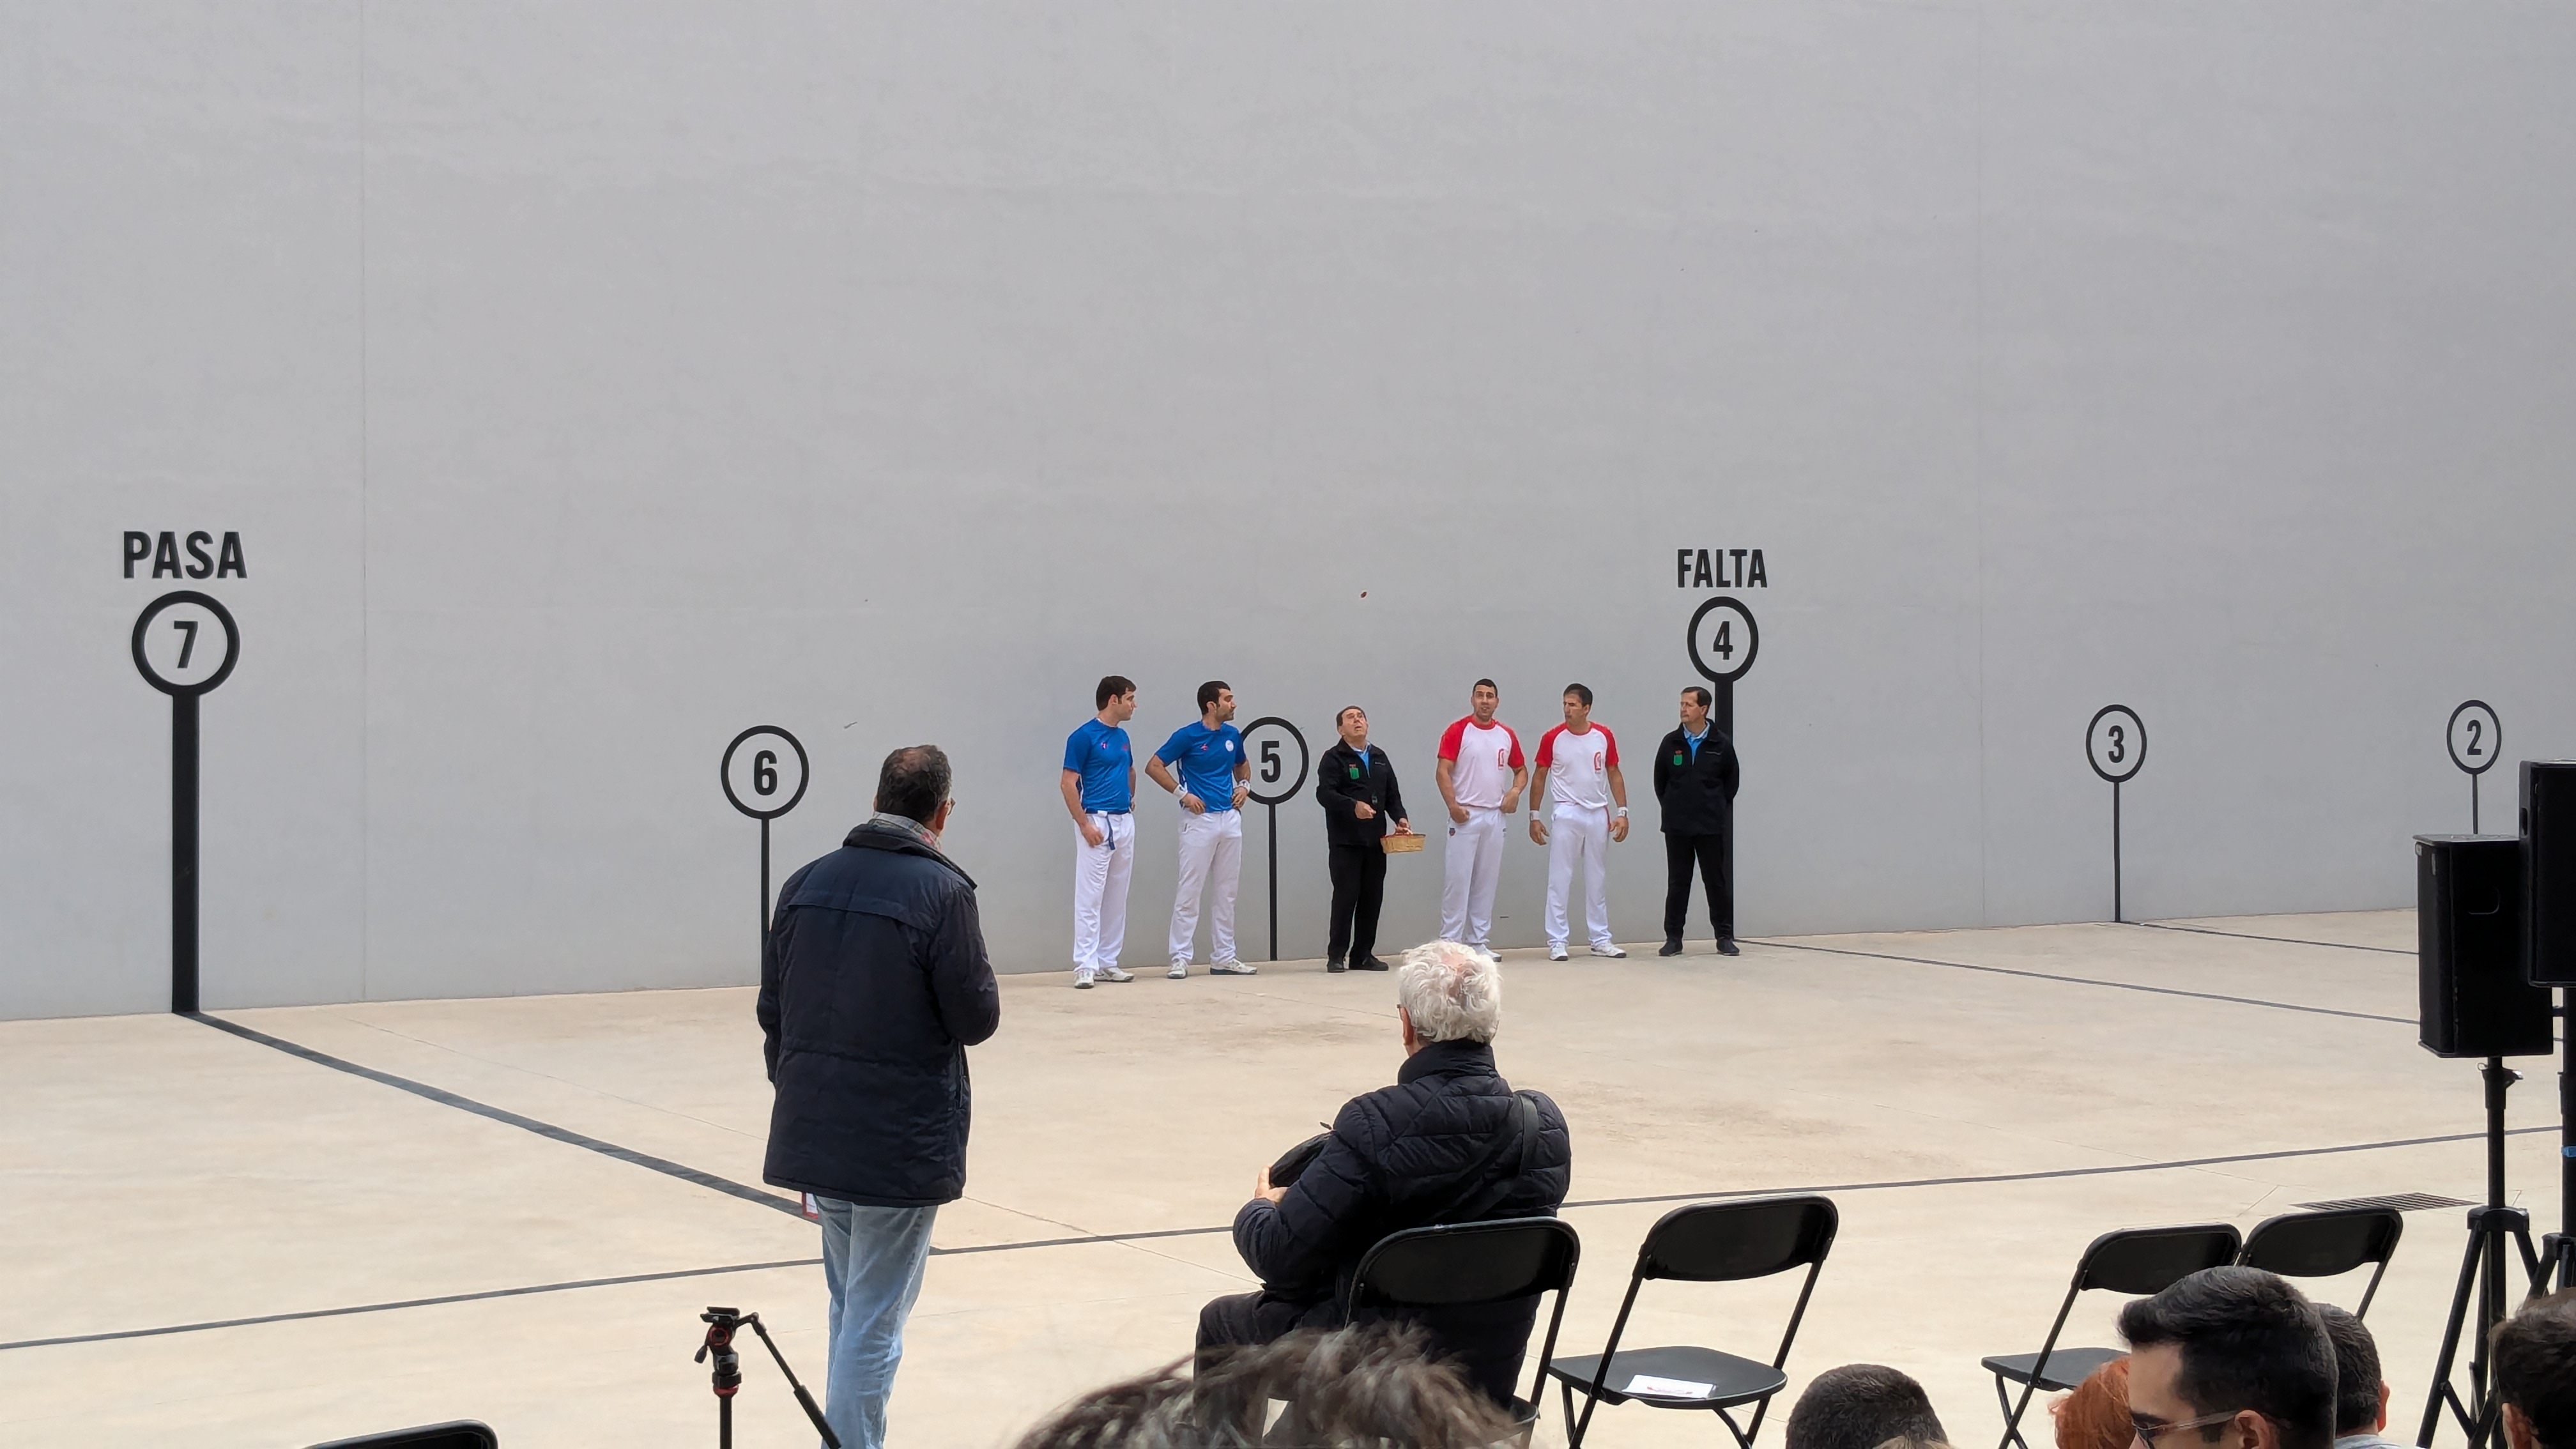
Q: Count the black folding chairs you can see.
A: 5